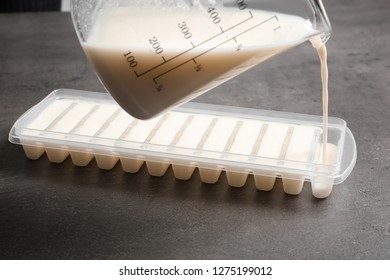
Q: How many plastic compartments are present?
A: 12